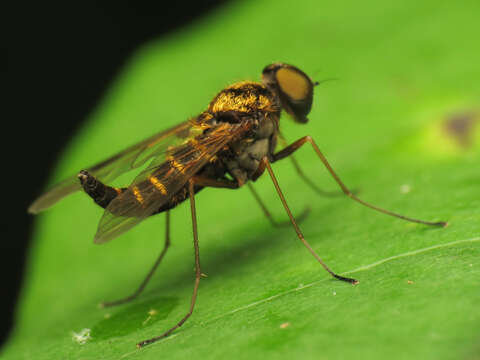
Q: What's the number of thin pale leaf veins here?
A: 1